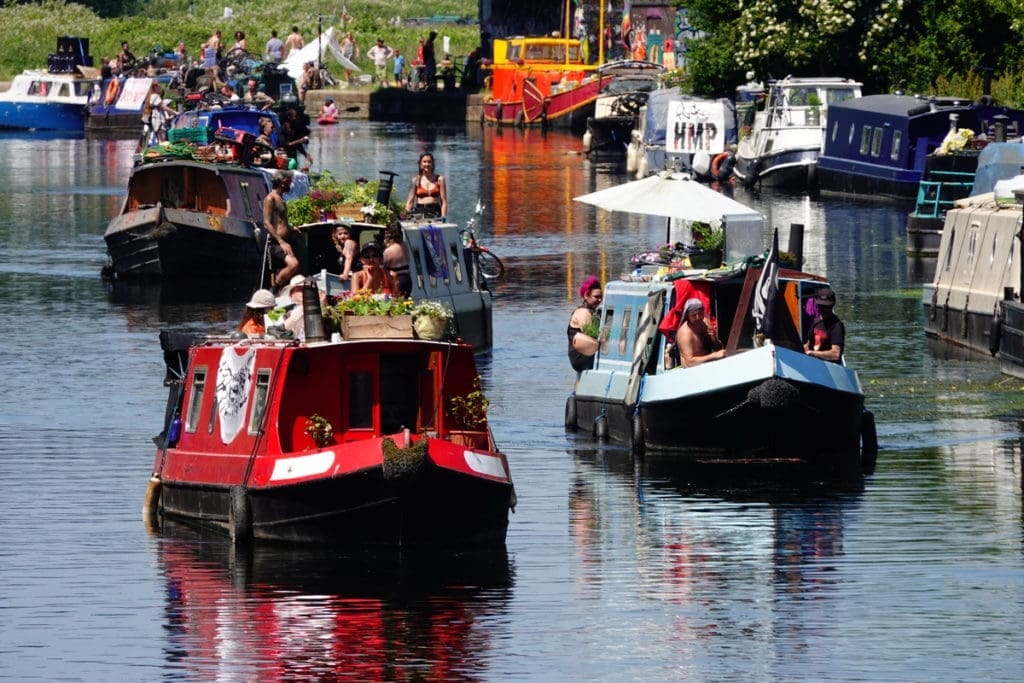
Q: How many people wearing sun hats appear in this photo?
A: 2